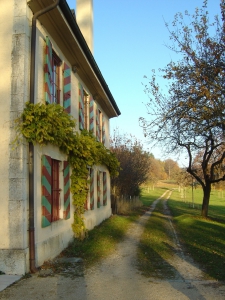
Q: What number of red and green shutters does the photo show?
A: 11